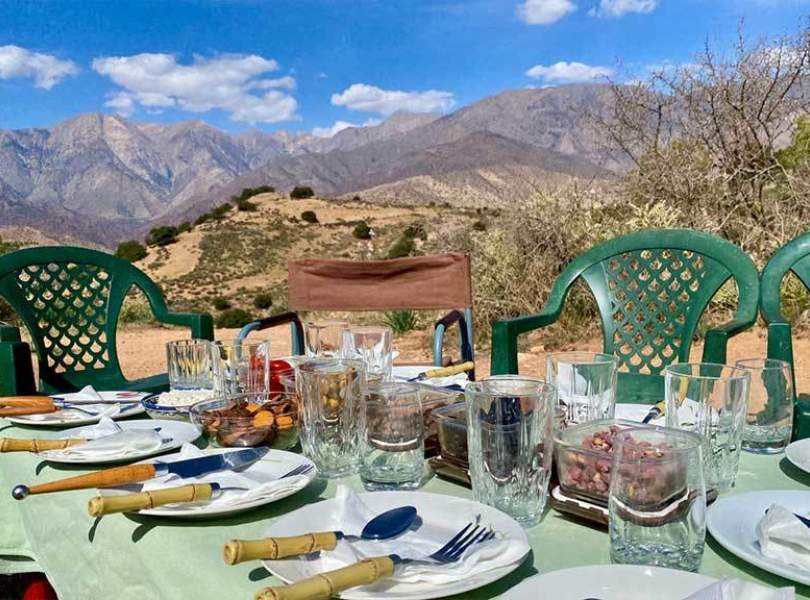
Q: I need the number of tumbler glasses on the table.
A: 11